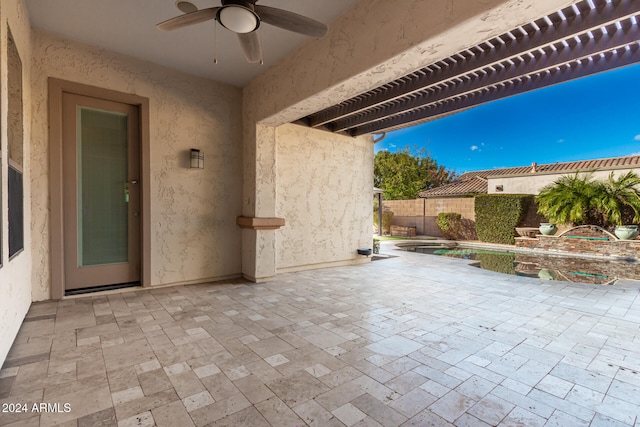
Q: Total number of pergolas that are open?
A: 1